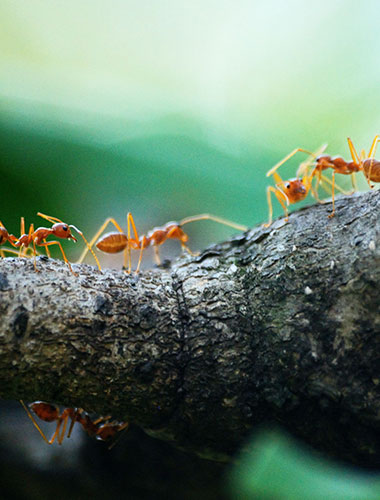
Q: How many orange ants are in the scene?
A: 5